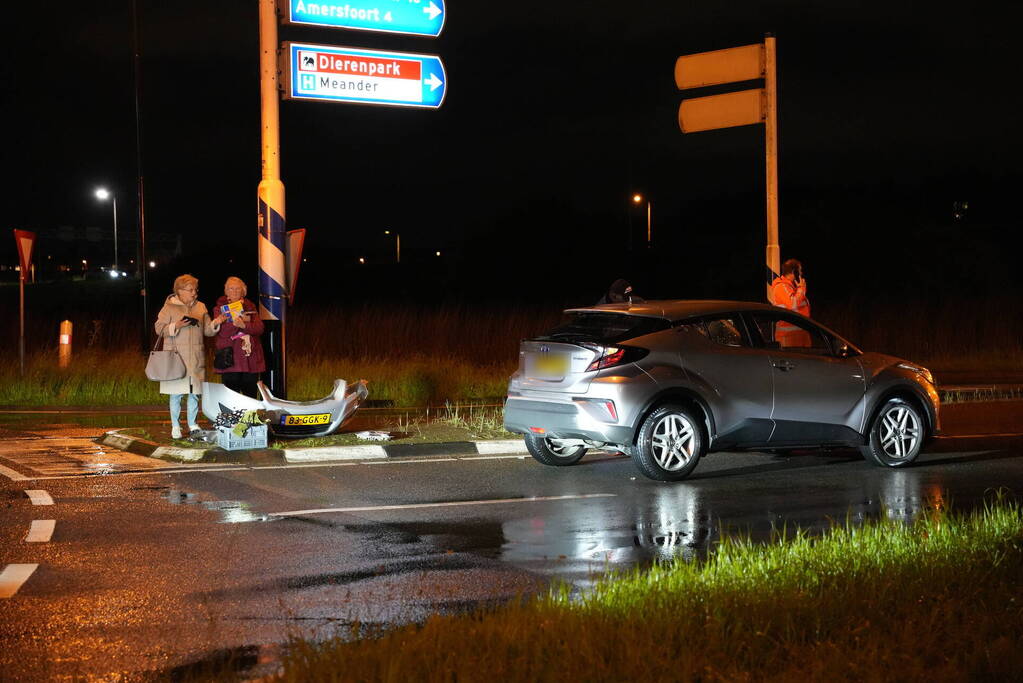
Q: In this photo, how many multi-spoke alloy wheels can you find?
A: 2